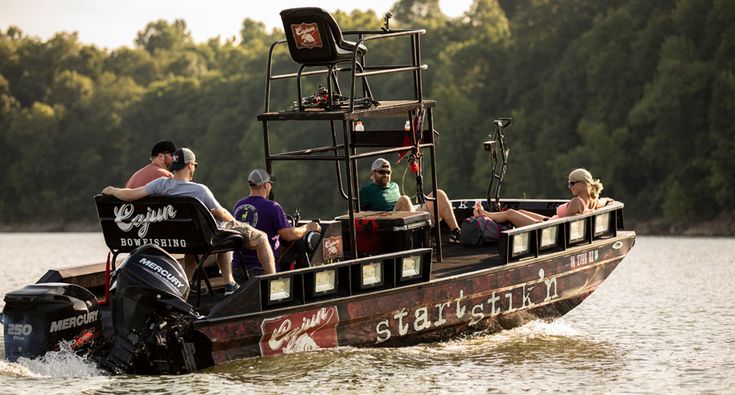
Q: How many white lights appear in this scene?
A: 8